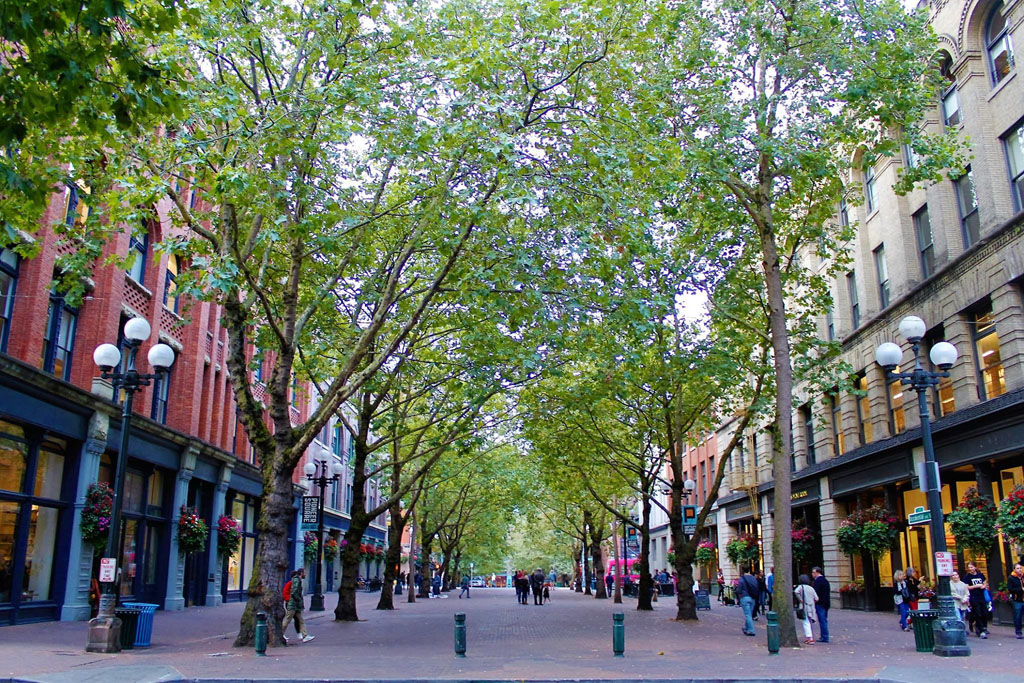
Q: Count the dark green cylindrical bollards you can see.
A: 4